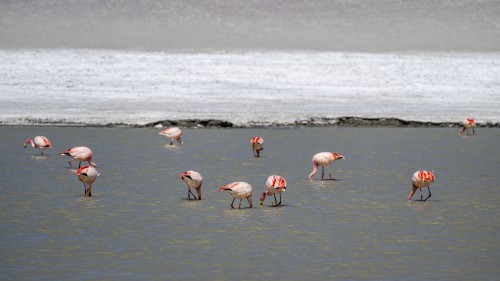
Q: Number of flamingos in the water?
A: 11